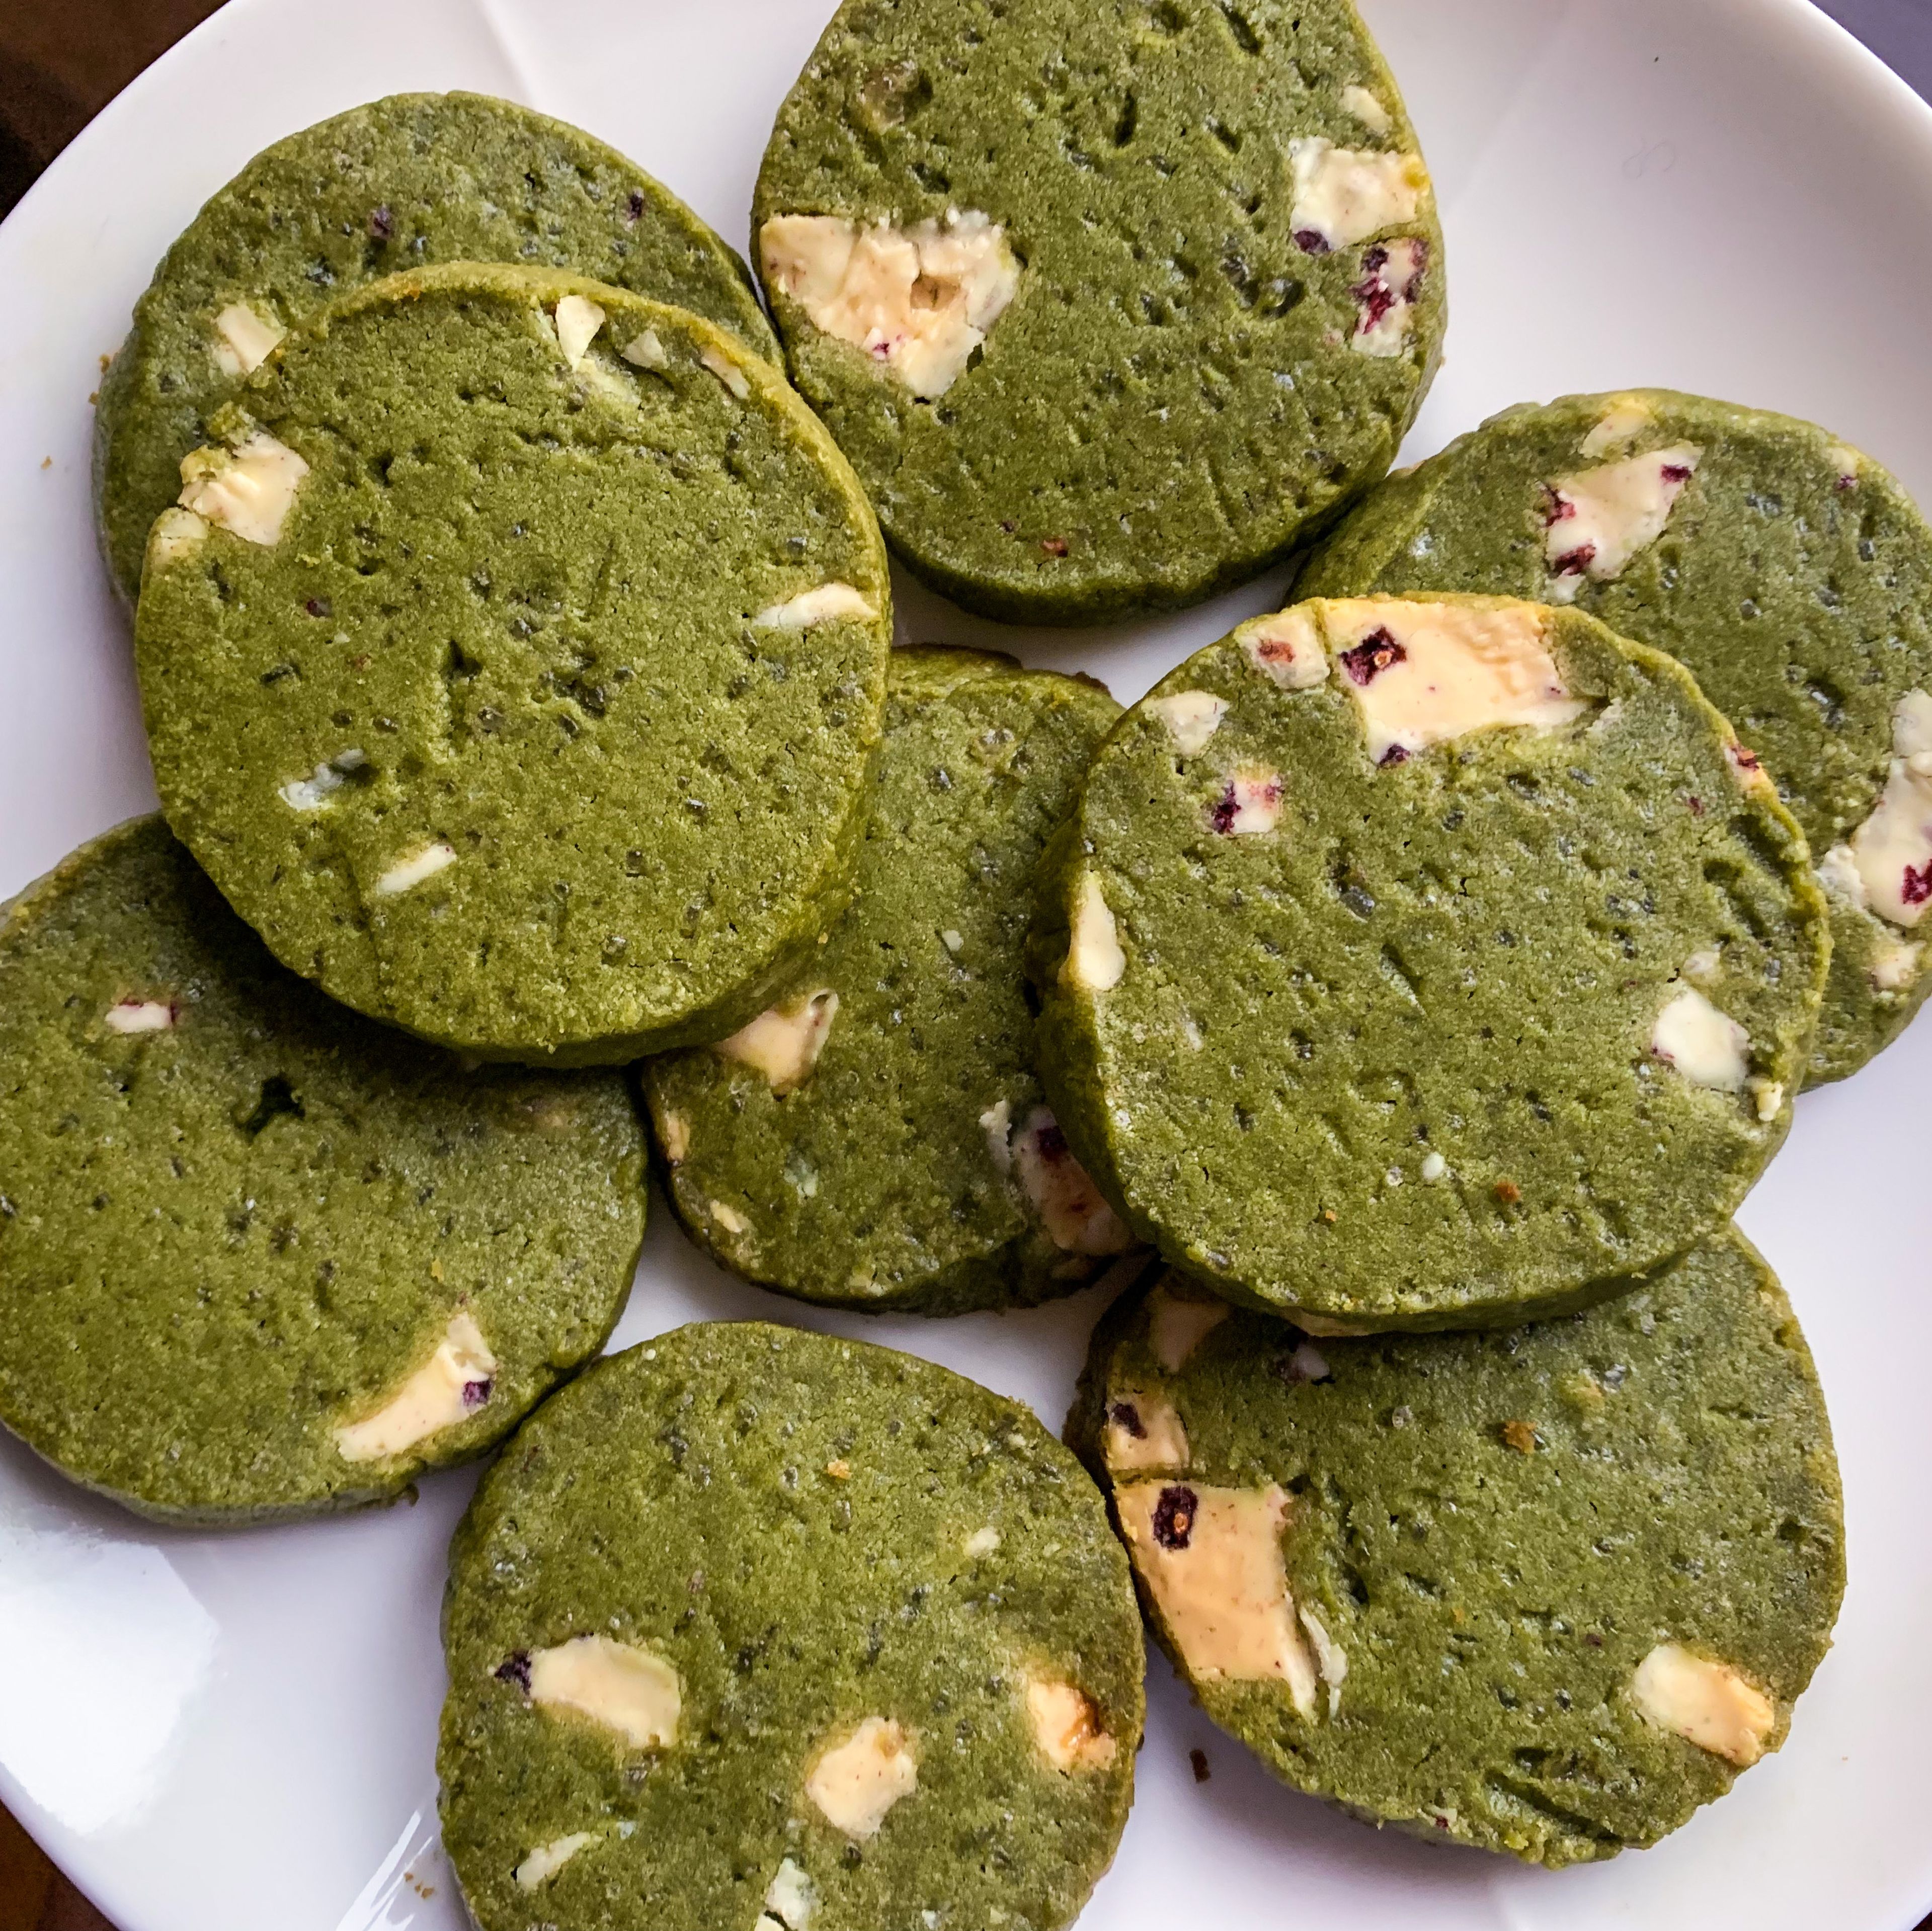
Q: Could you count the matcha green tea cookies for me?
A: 9